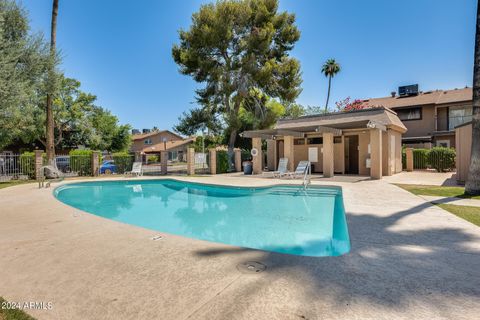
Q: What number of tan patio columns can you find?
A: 4